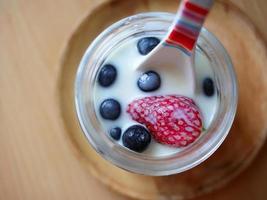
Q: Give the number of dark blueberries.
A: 7